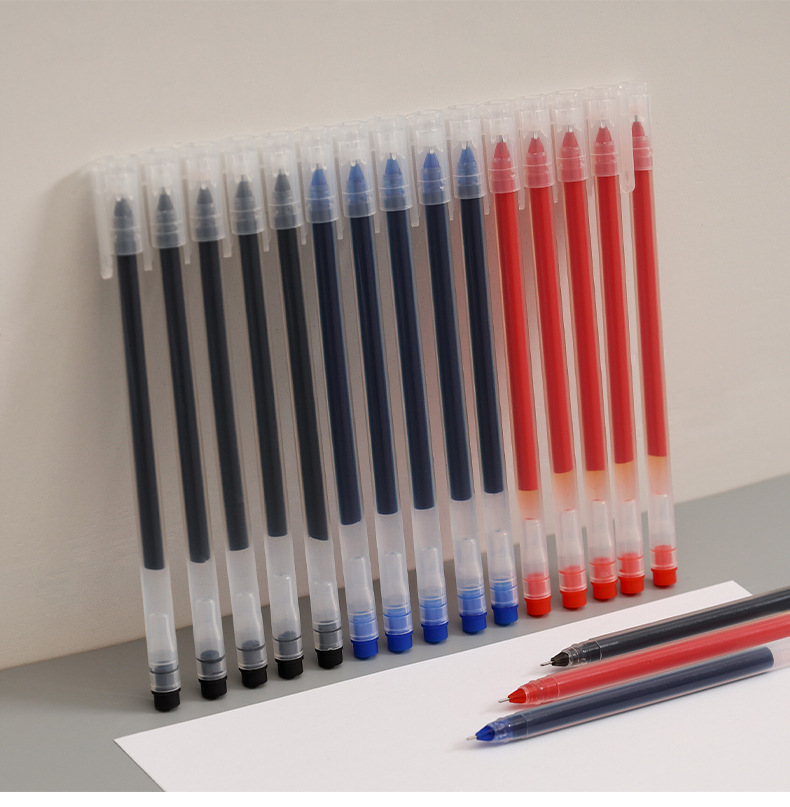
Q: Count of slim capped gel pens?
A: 15